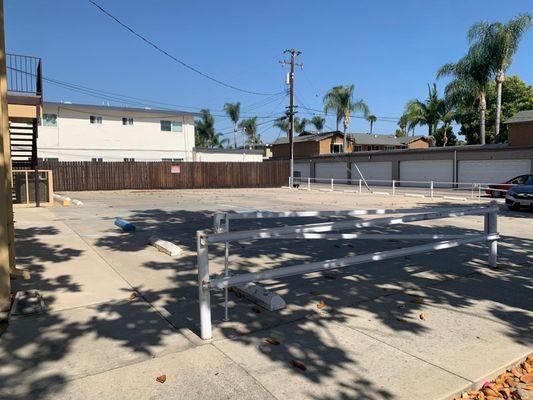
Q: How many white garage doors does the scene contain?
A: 5